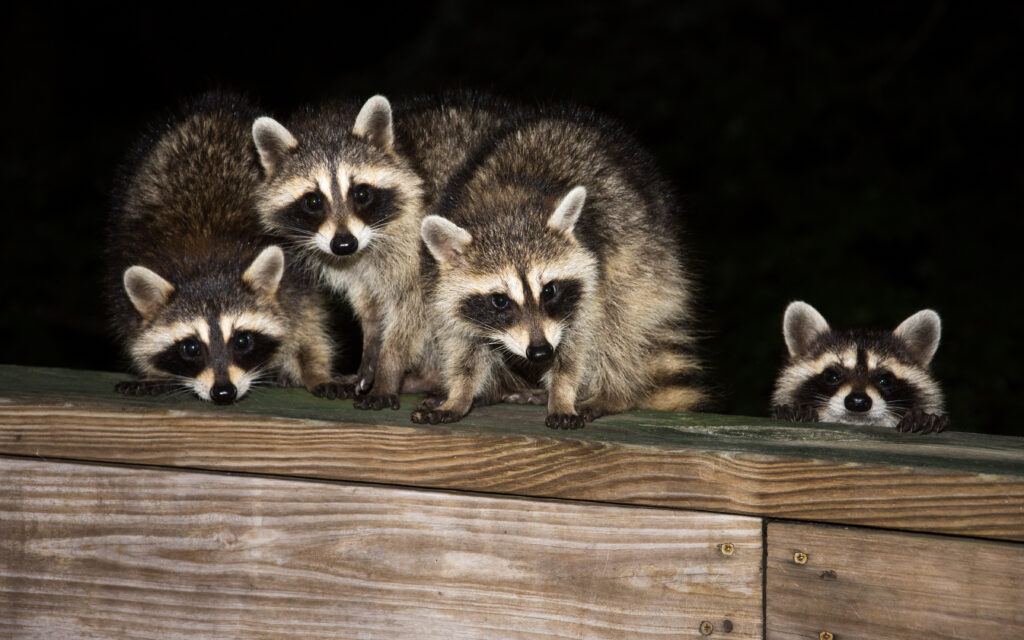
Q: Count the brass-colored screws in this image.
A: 4